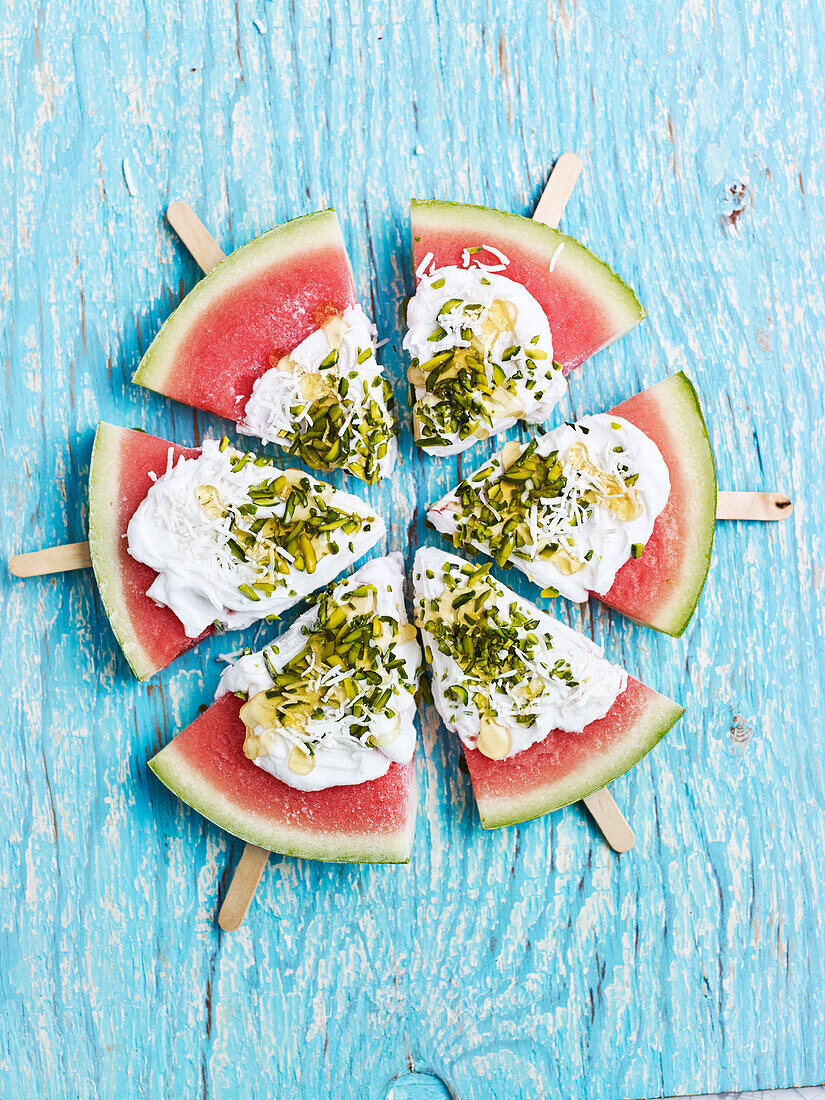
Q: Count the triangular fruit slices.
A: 6